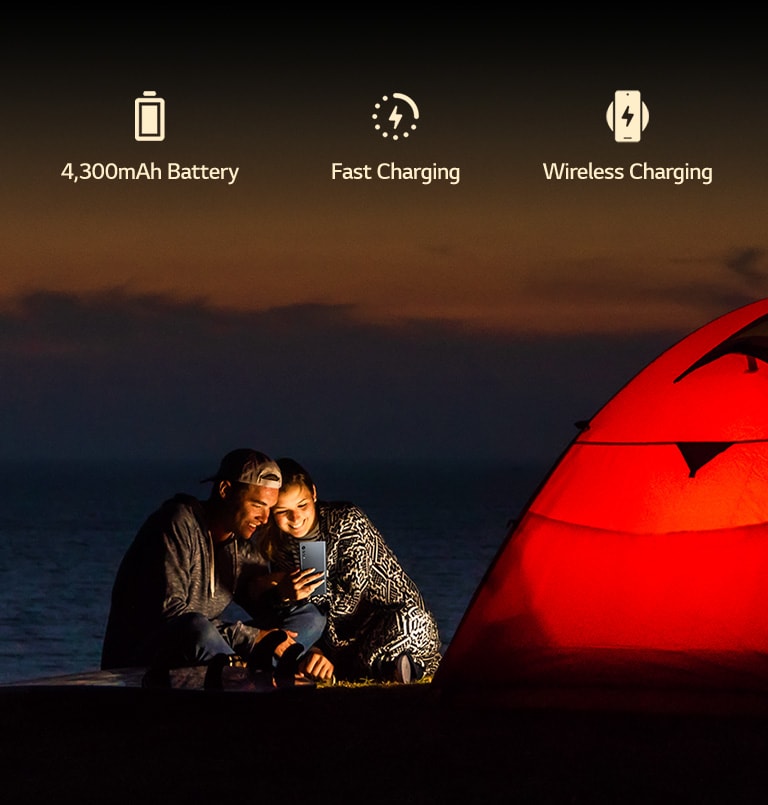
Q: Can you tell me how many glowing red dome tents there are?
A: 1